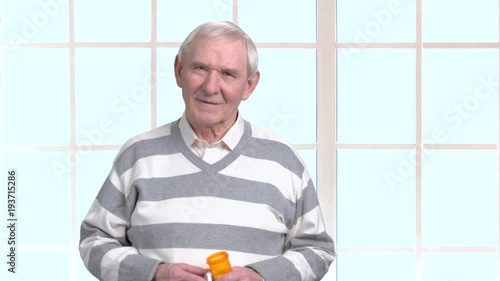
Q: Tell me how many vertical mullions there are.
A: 5